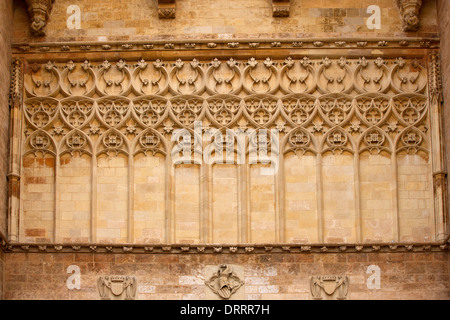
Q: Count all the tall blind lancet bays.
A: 11